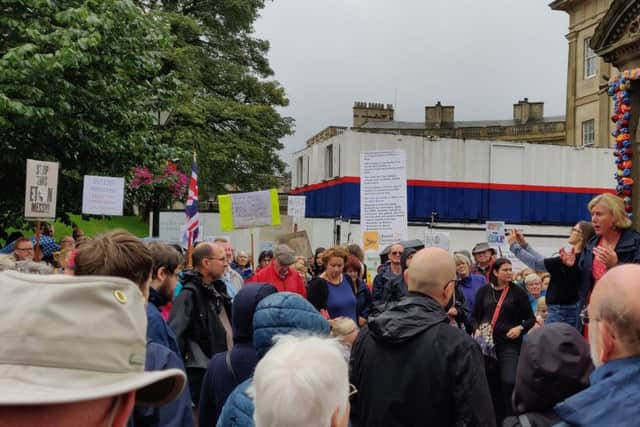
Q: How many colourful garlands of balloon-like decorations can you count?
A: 1